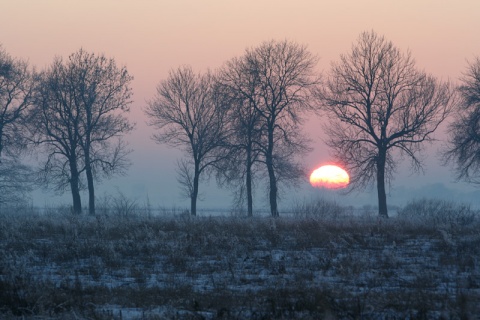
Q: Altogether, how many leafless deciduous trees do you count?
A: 8